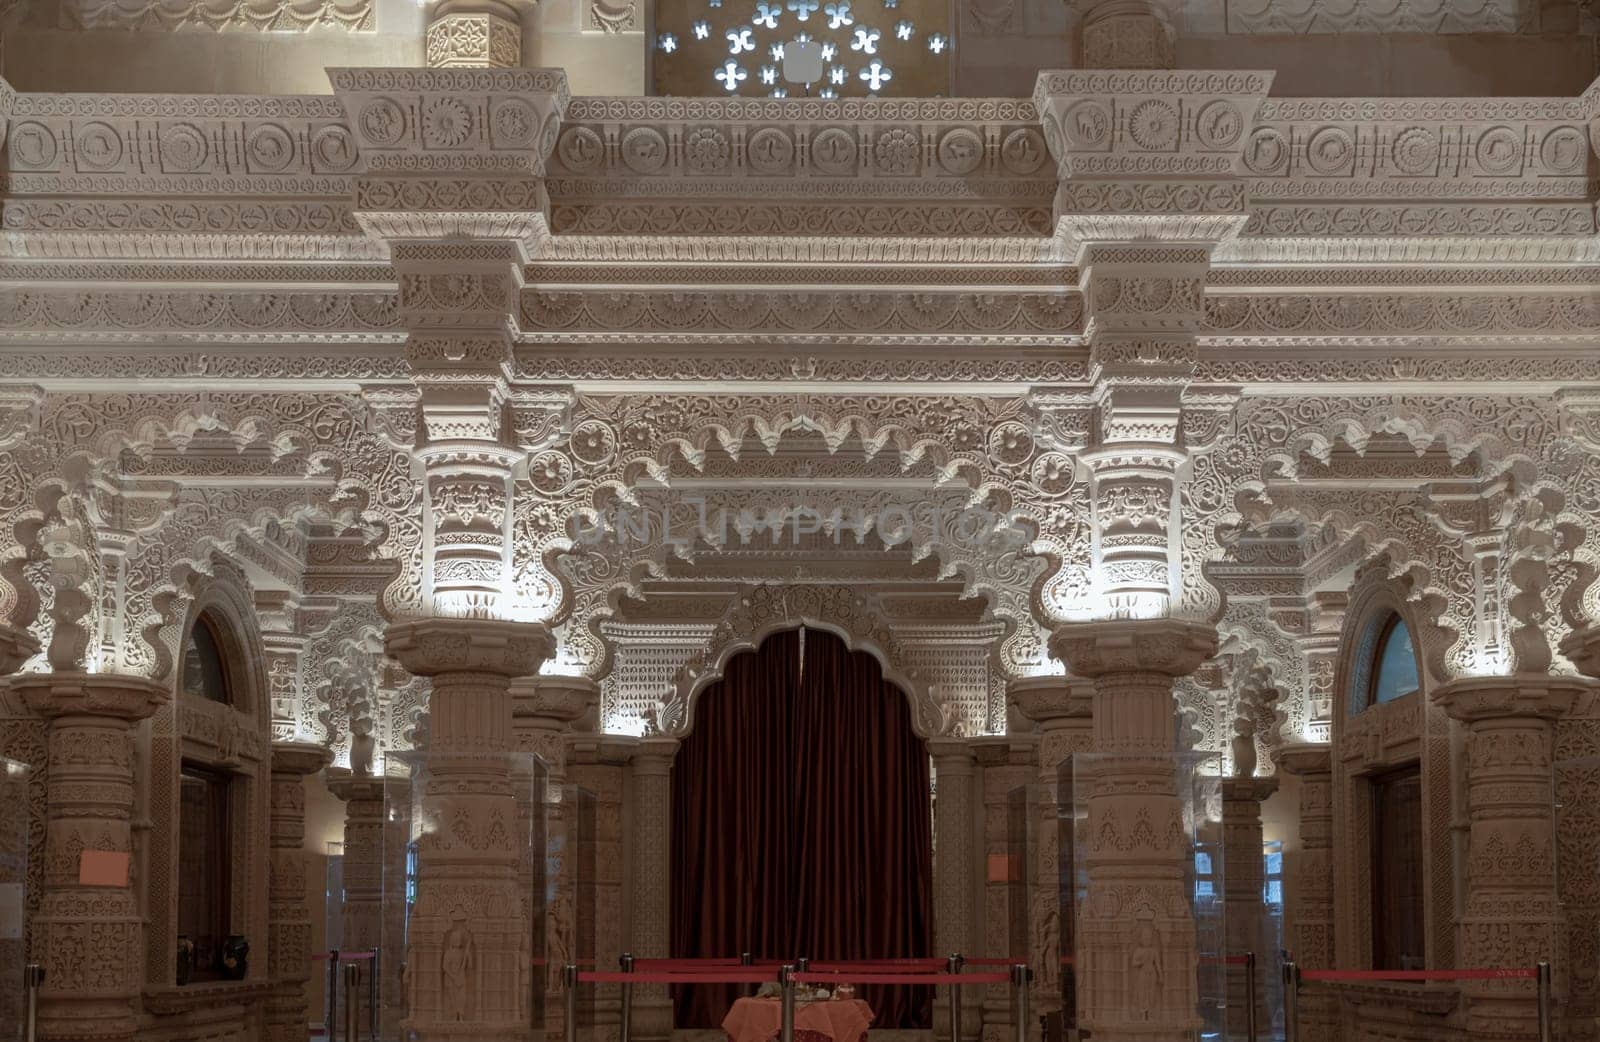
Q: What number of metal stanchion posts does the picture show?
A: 14